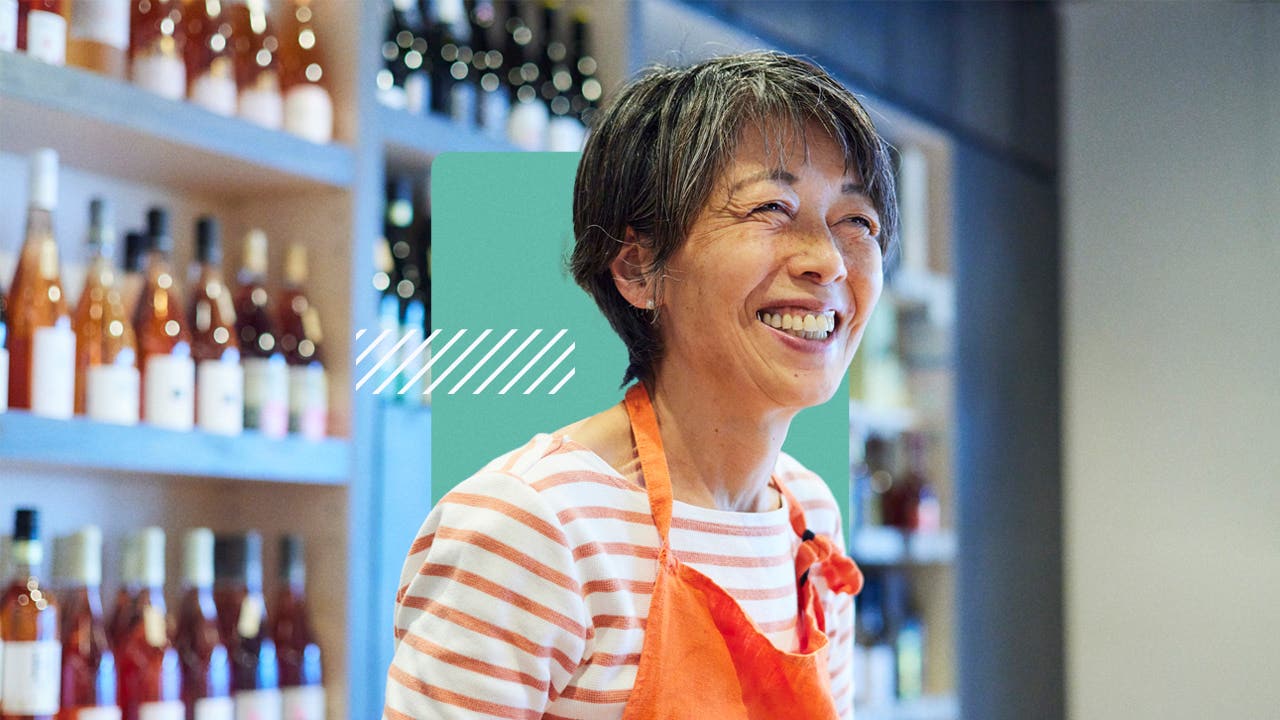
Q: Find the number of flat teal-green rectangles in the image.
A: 1